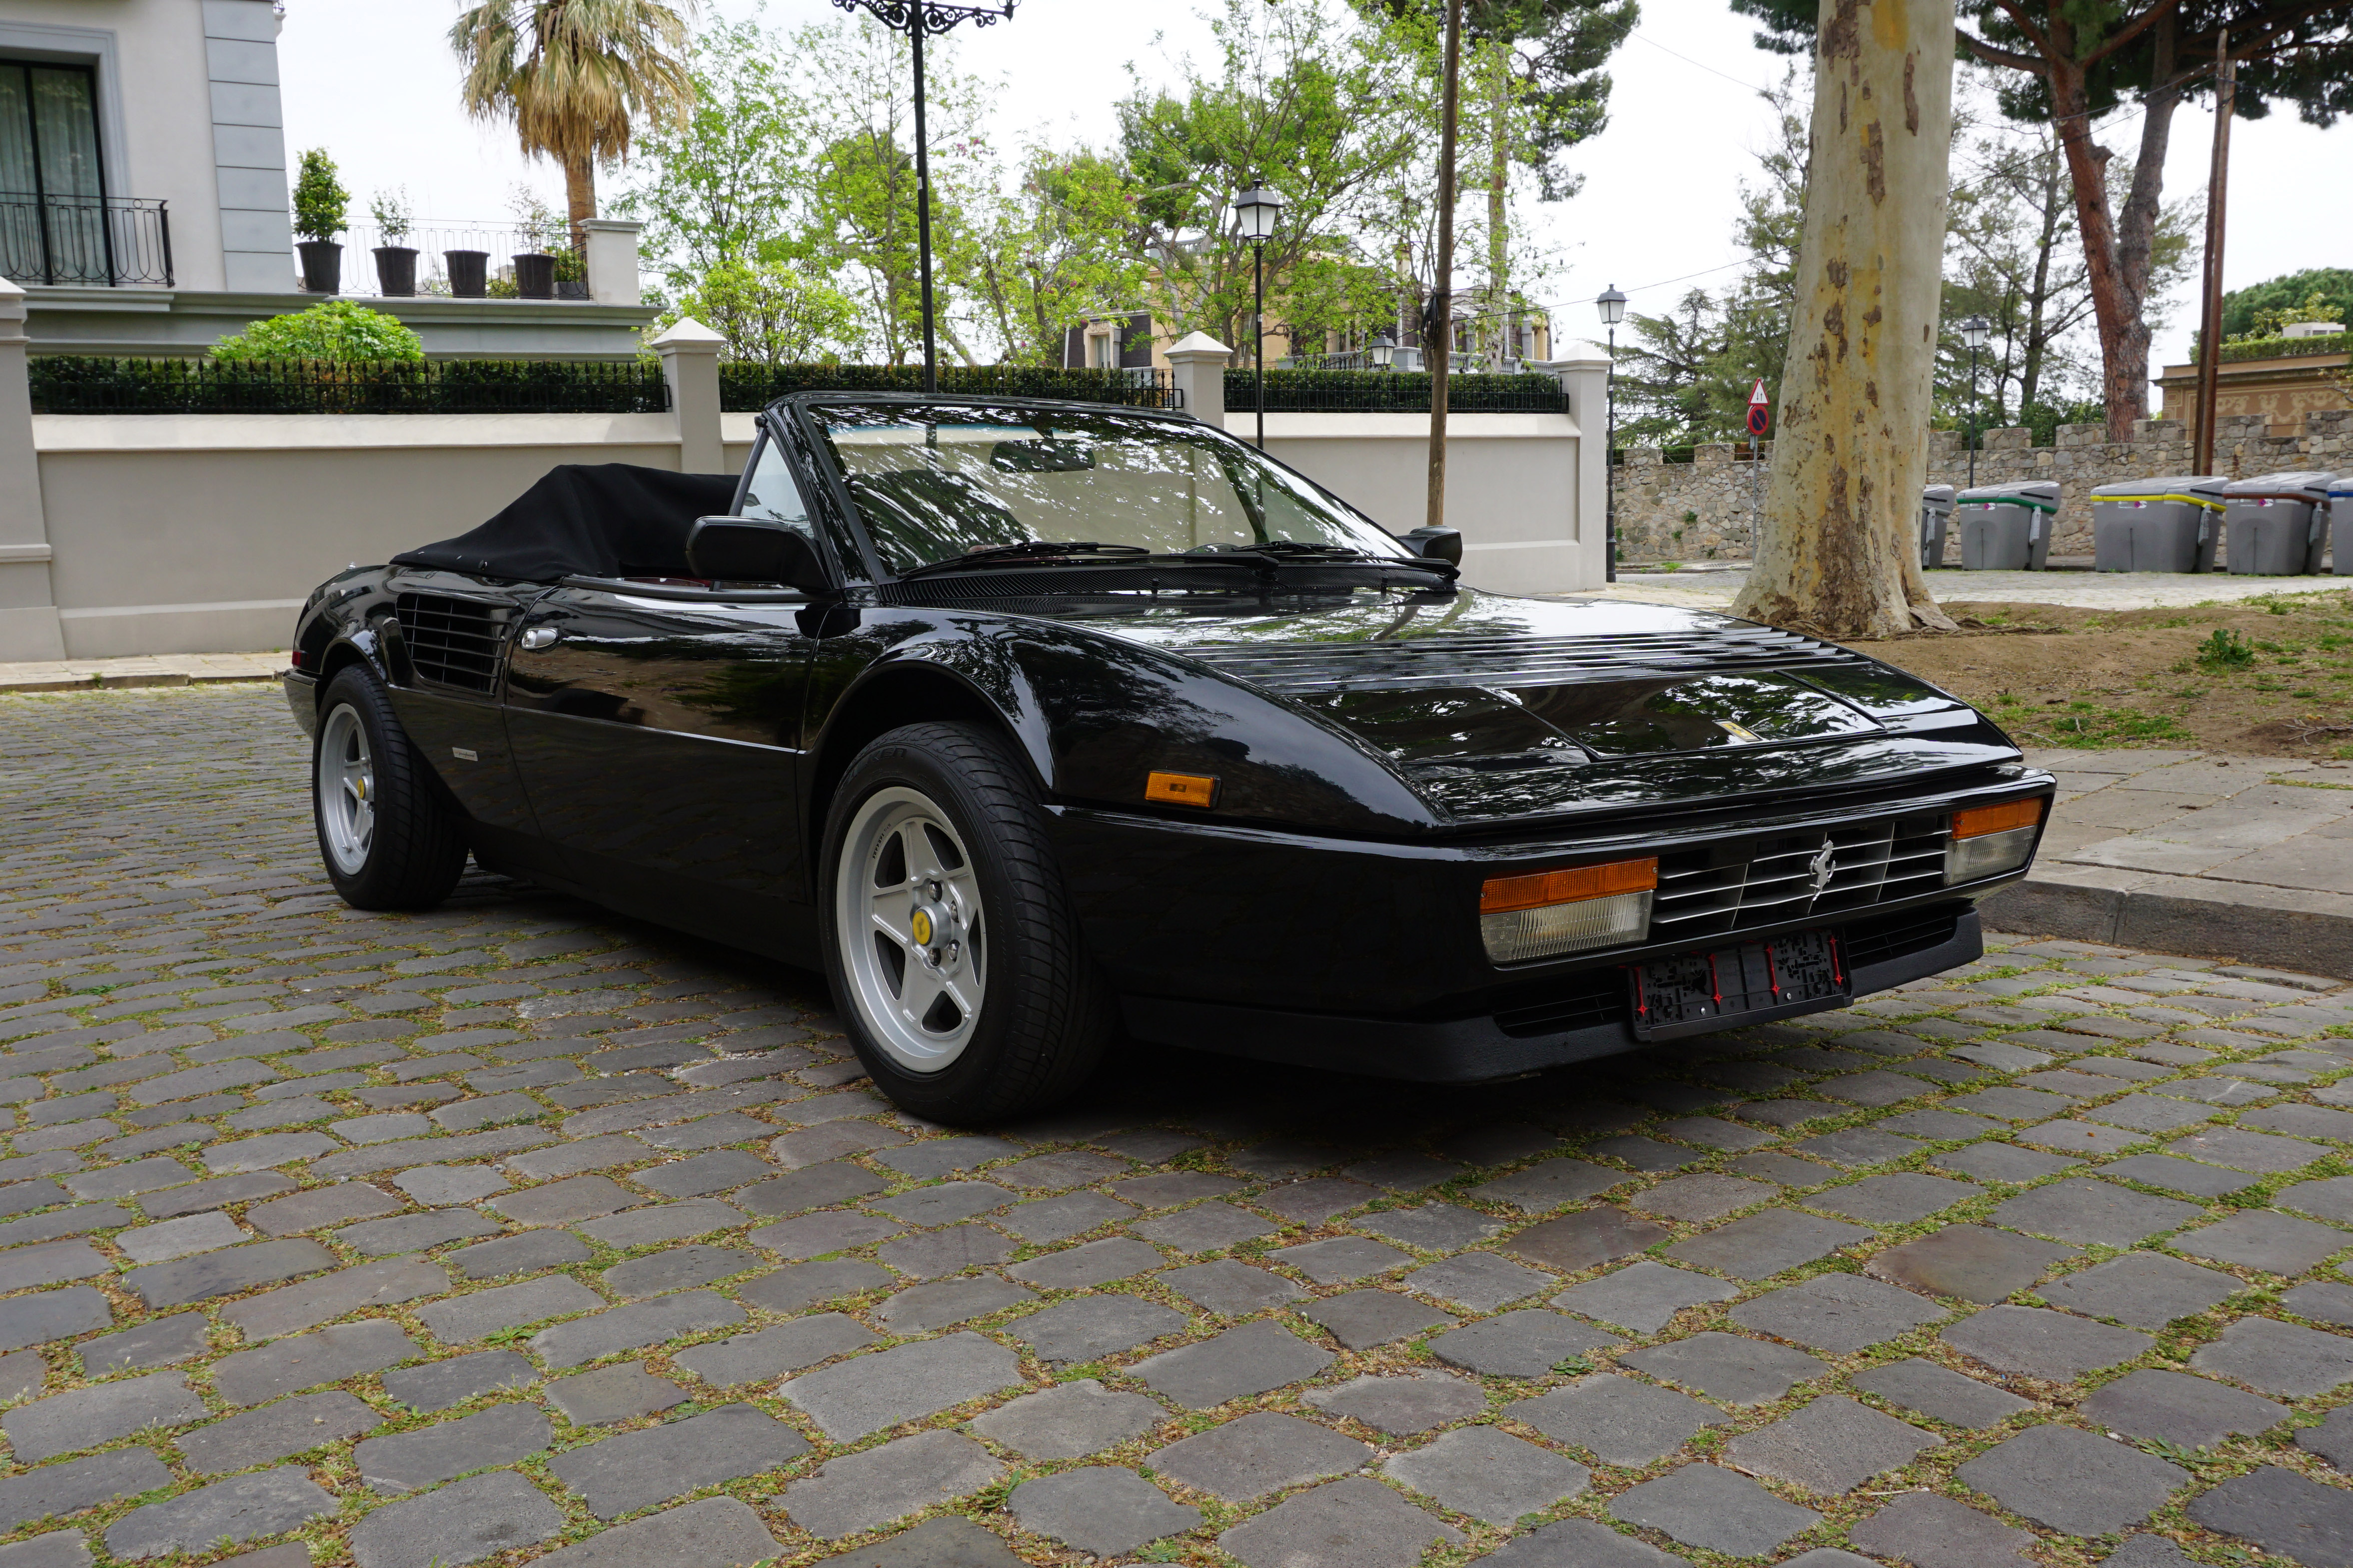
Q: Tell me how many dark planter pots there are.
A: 4